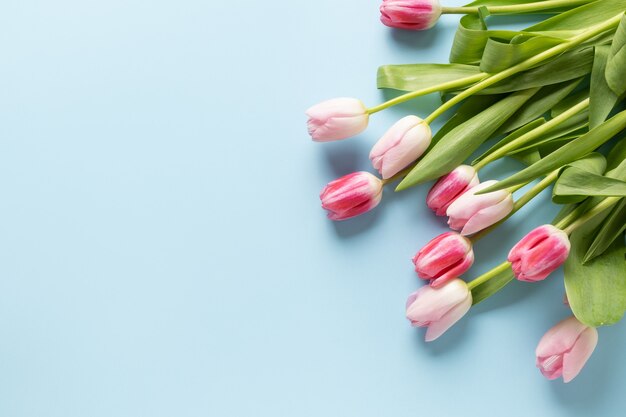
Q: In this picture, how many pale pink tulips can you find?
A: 5